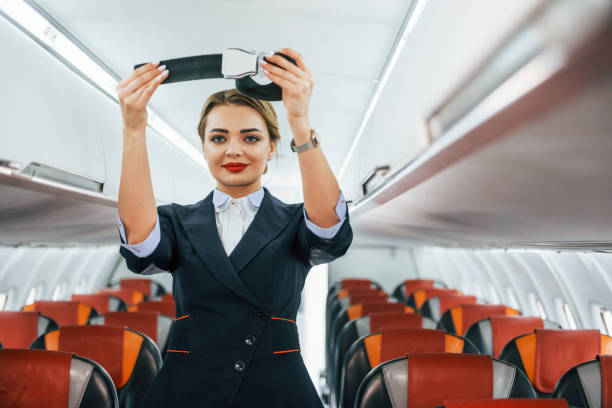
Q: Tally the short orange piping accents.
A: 4